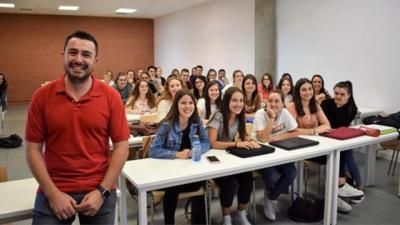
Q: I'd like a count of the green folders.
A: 1